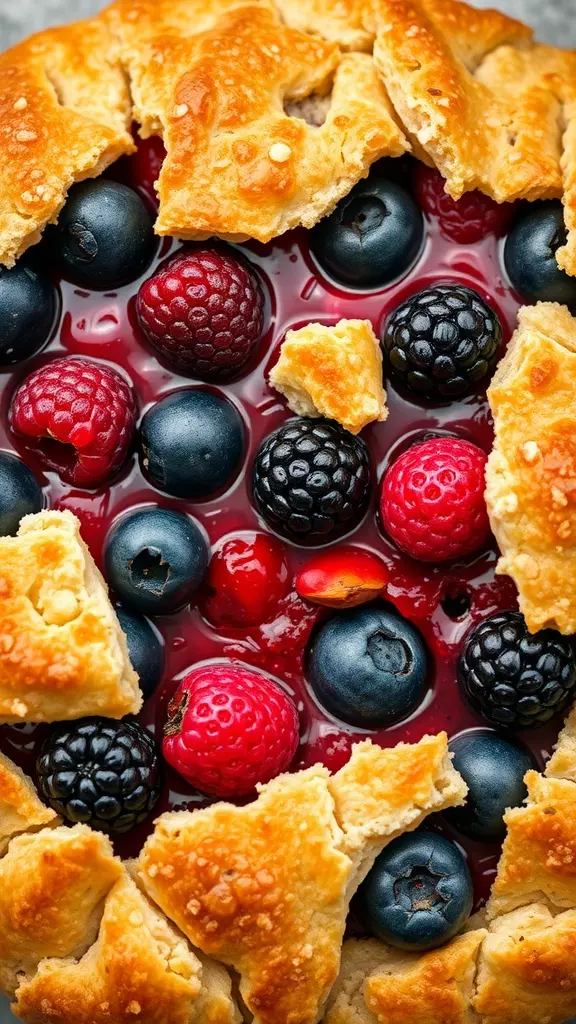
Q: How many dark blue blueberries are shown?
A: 11